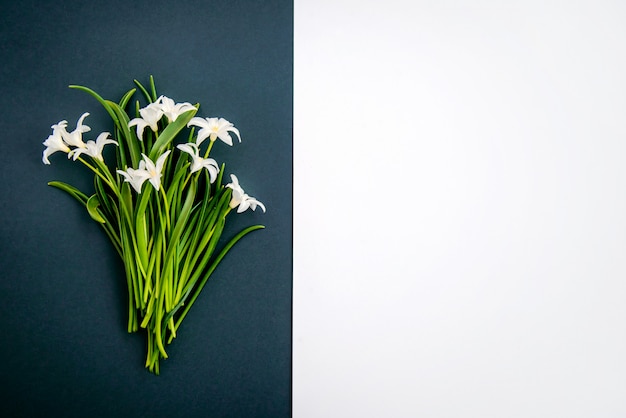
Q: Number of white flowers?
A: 10